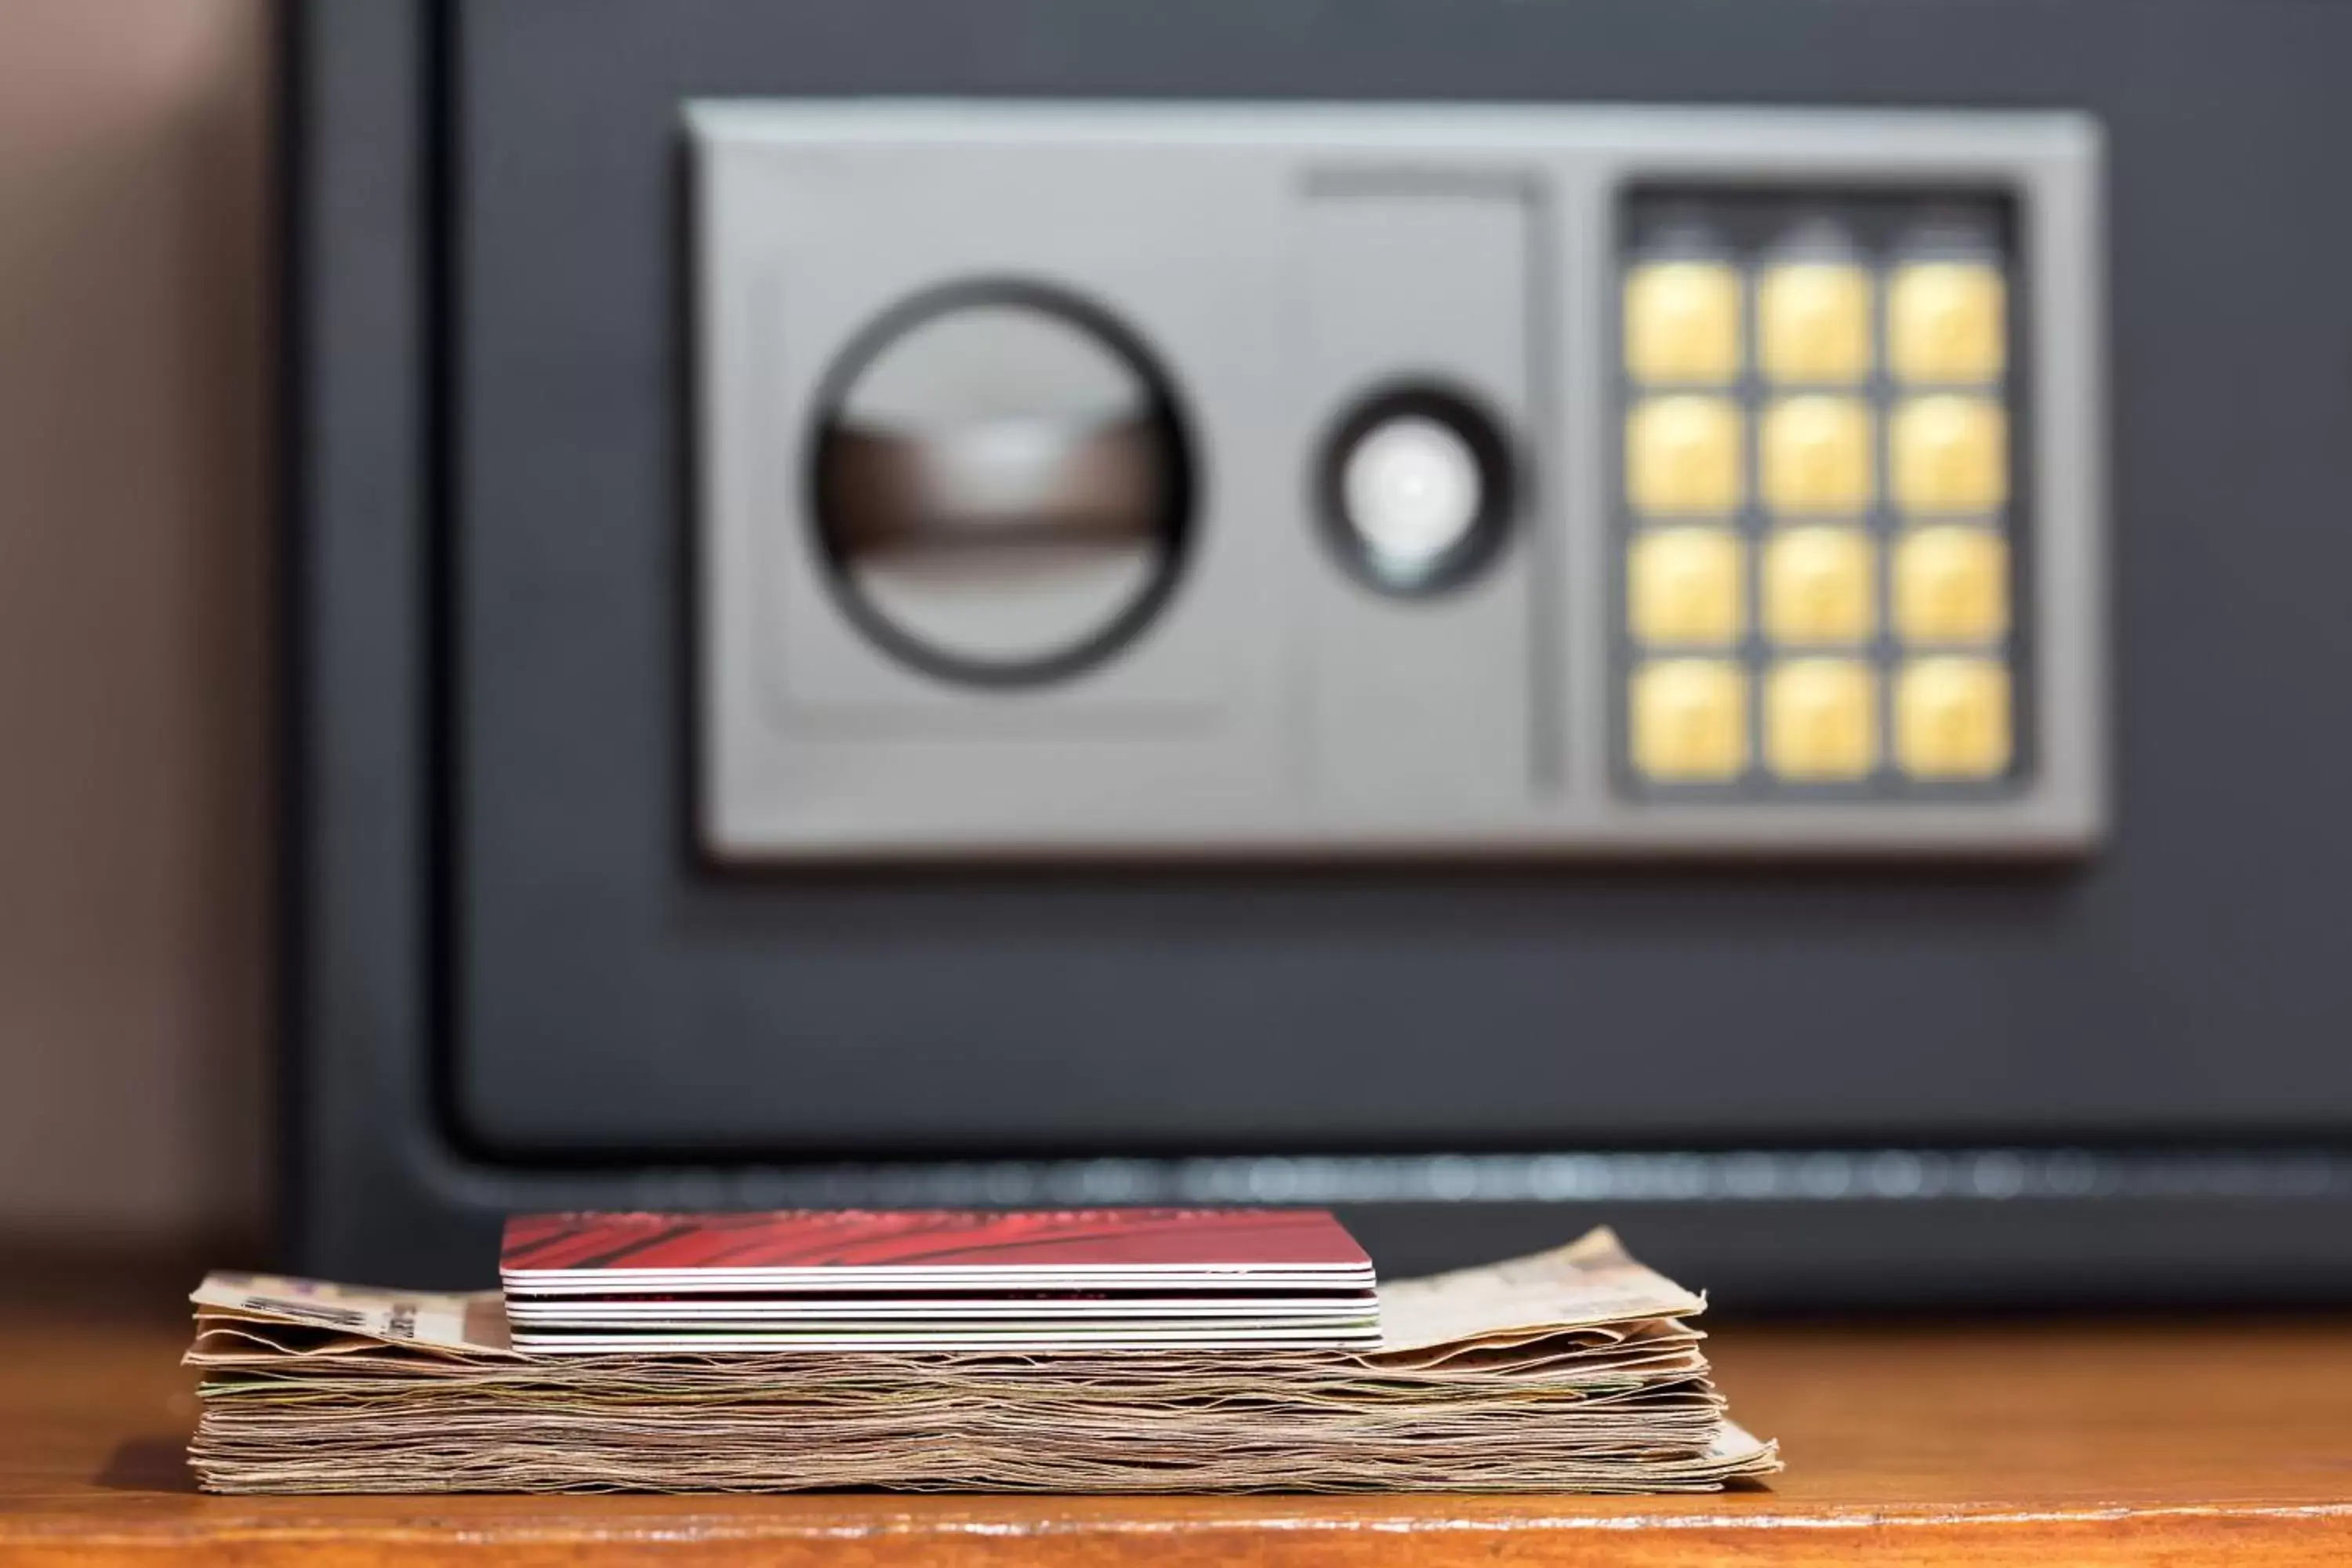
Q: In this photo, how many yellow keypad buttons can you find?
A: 12